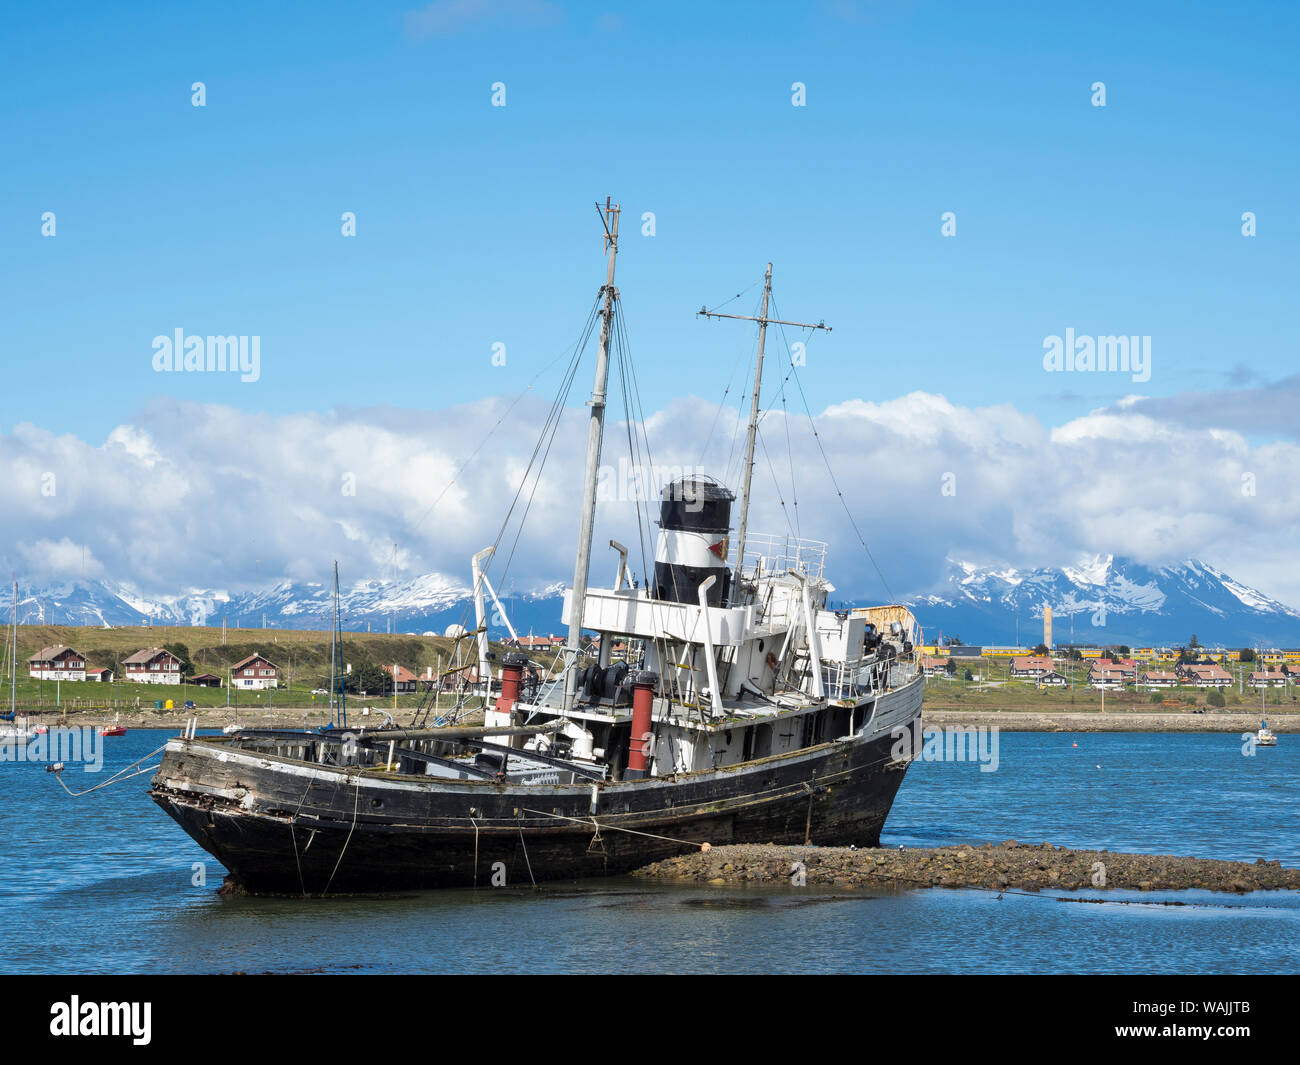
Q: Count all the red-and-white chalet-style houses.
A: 3